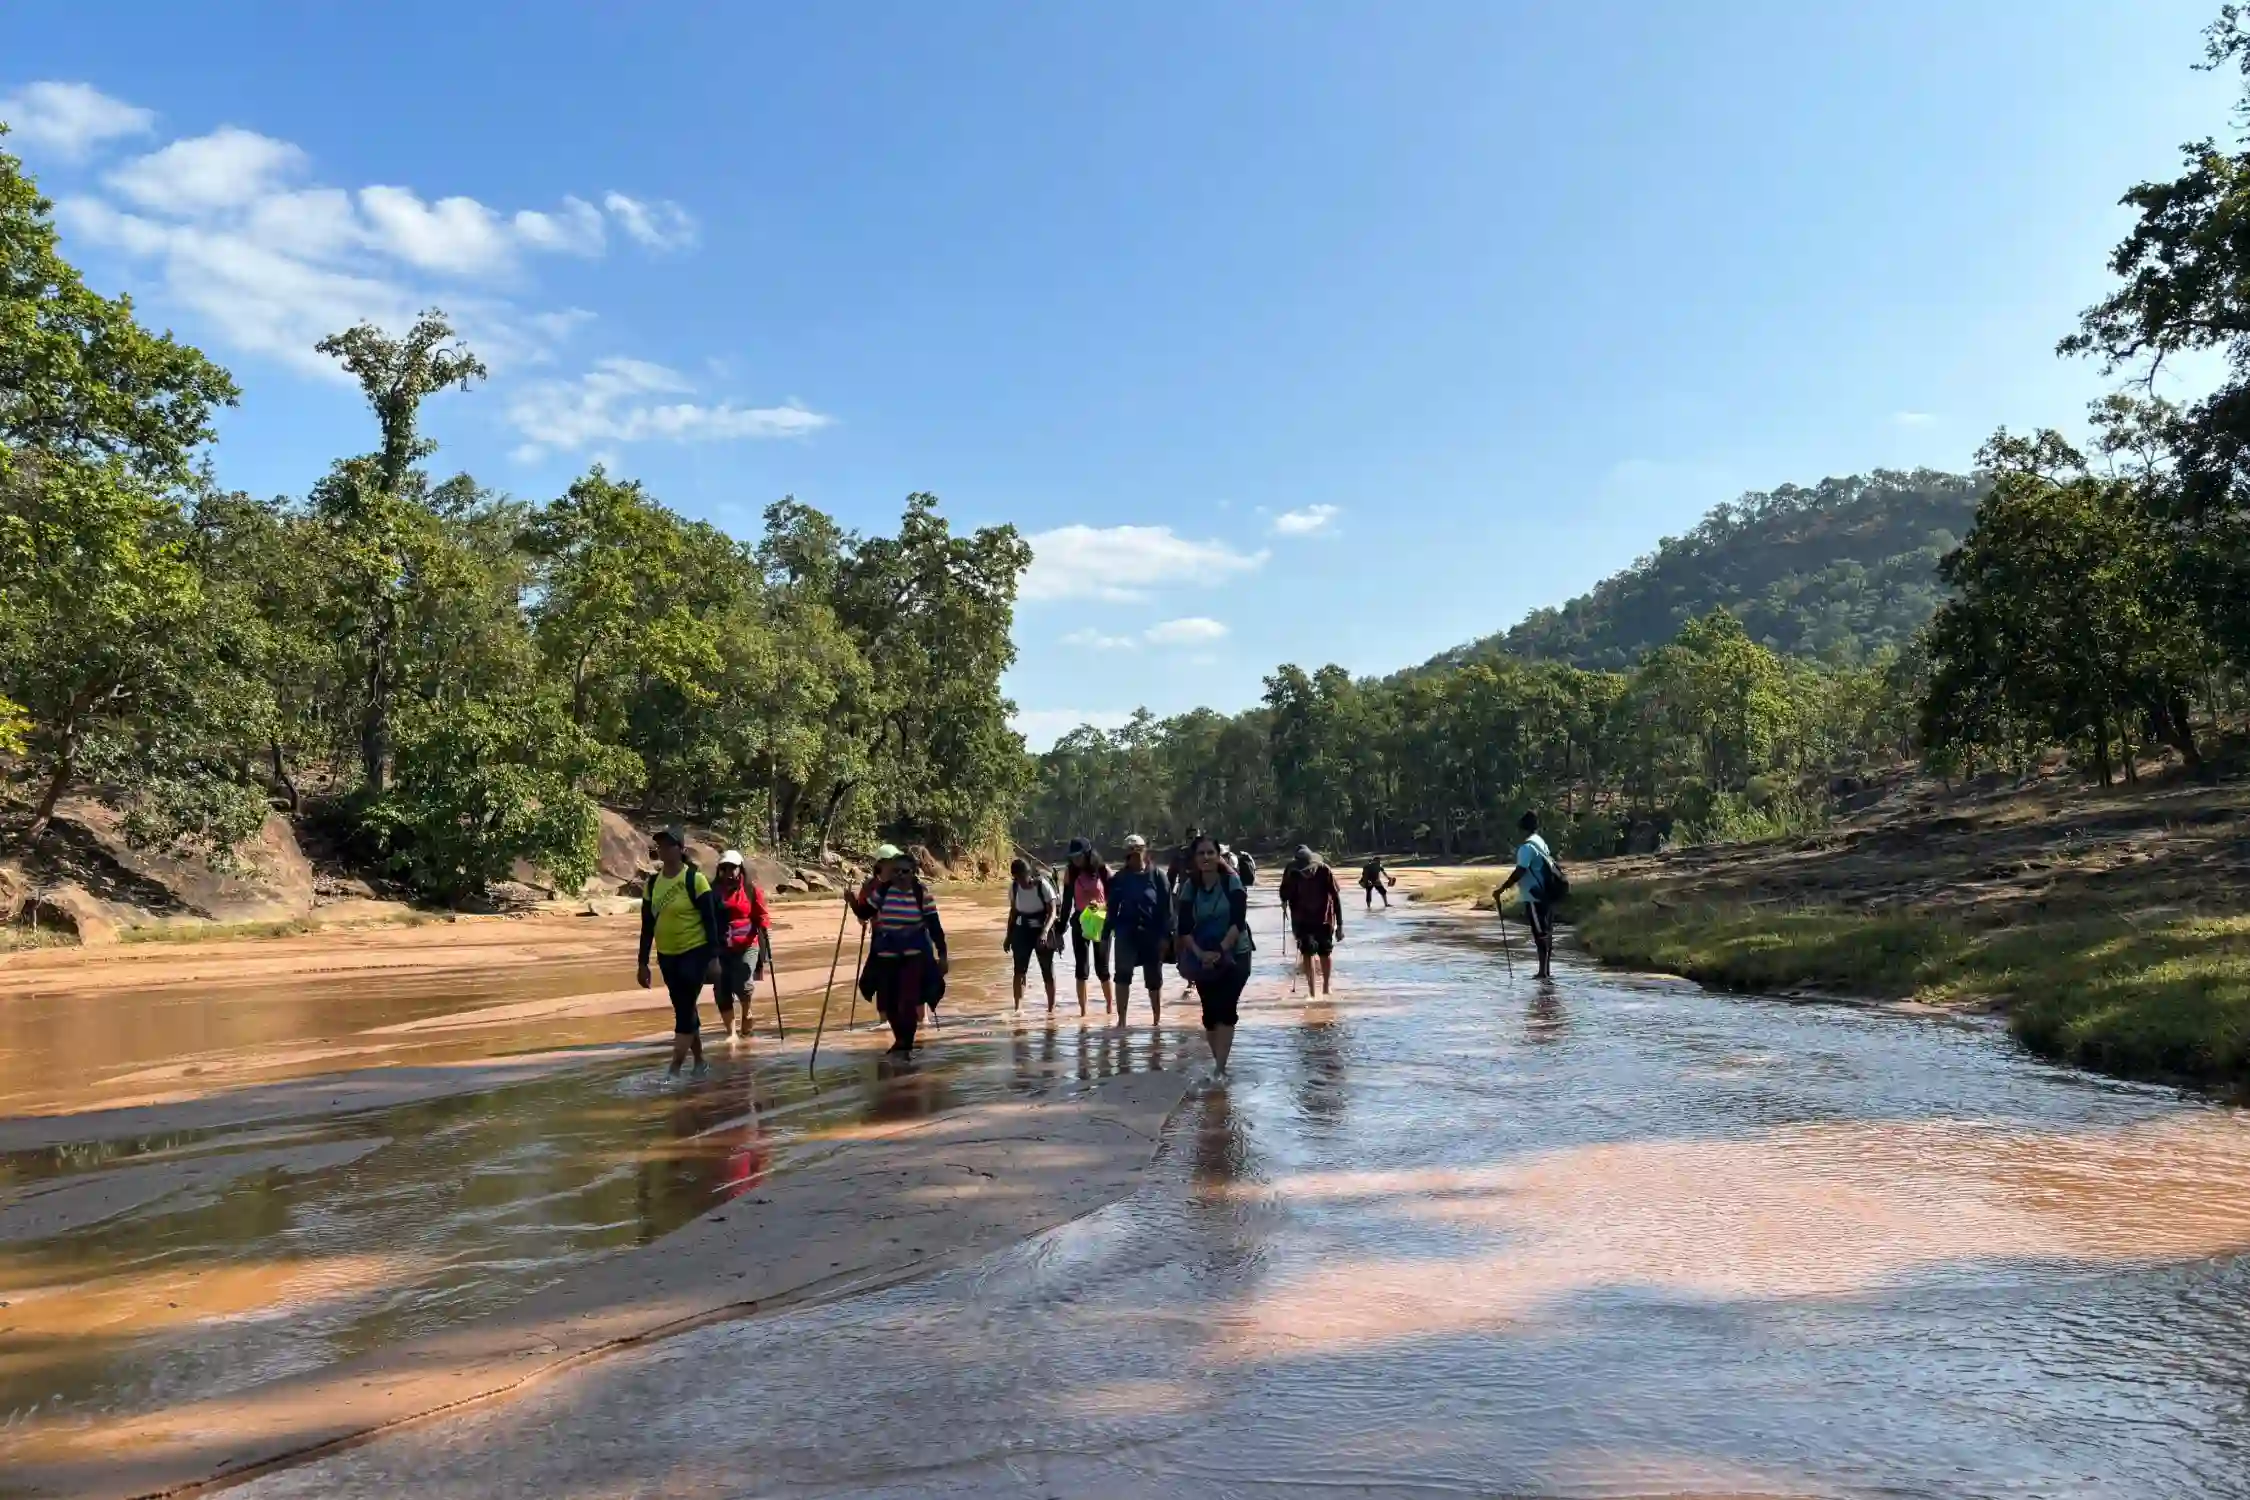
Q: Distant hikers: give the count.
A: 1